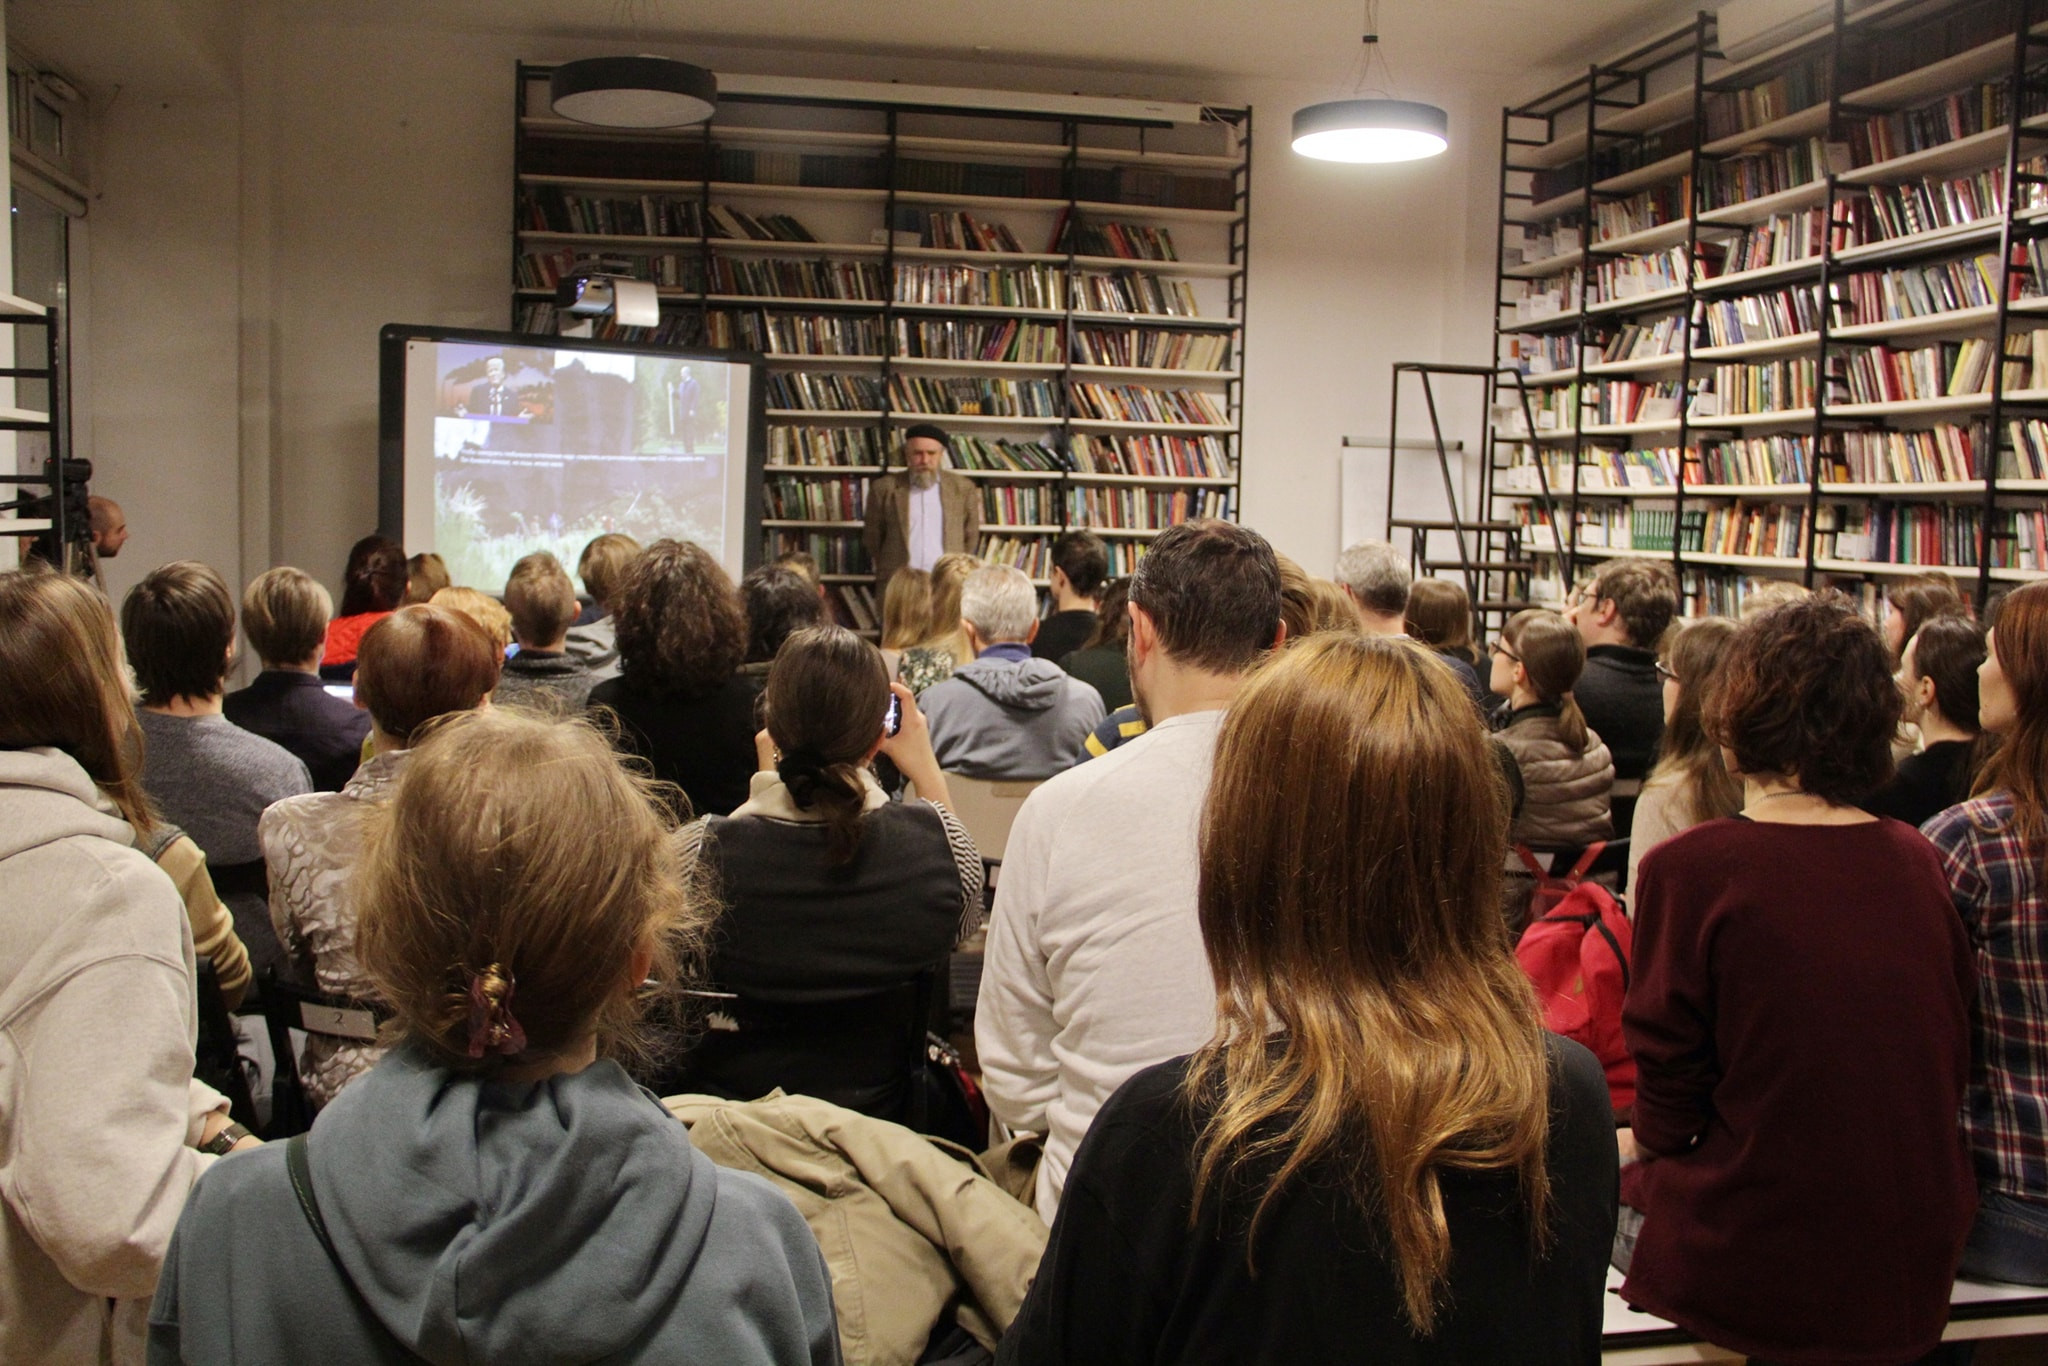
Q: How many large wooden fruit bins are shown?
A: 0